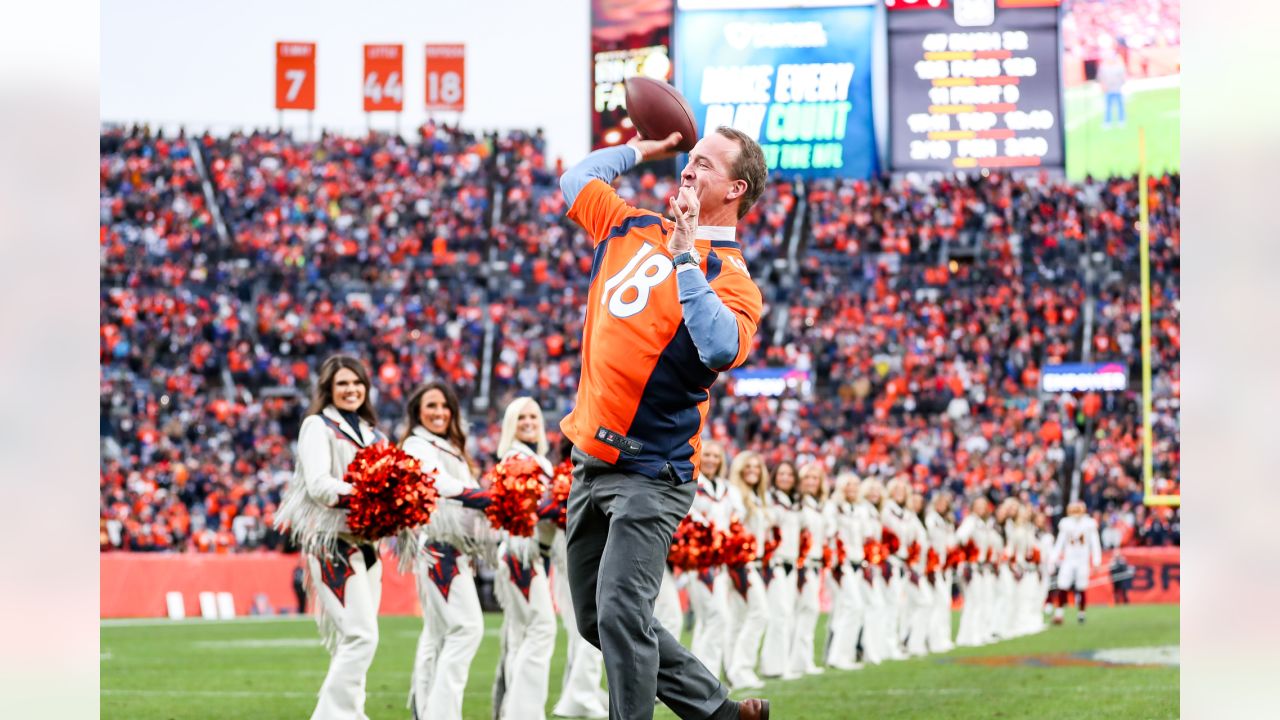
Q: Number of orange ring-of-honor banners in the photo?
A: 3